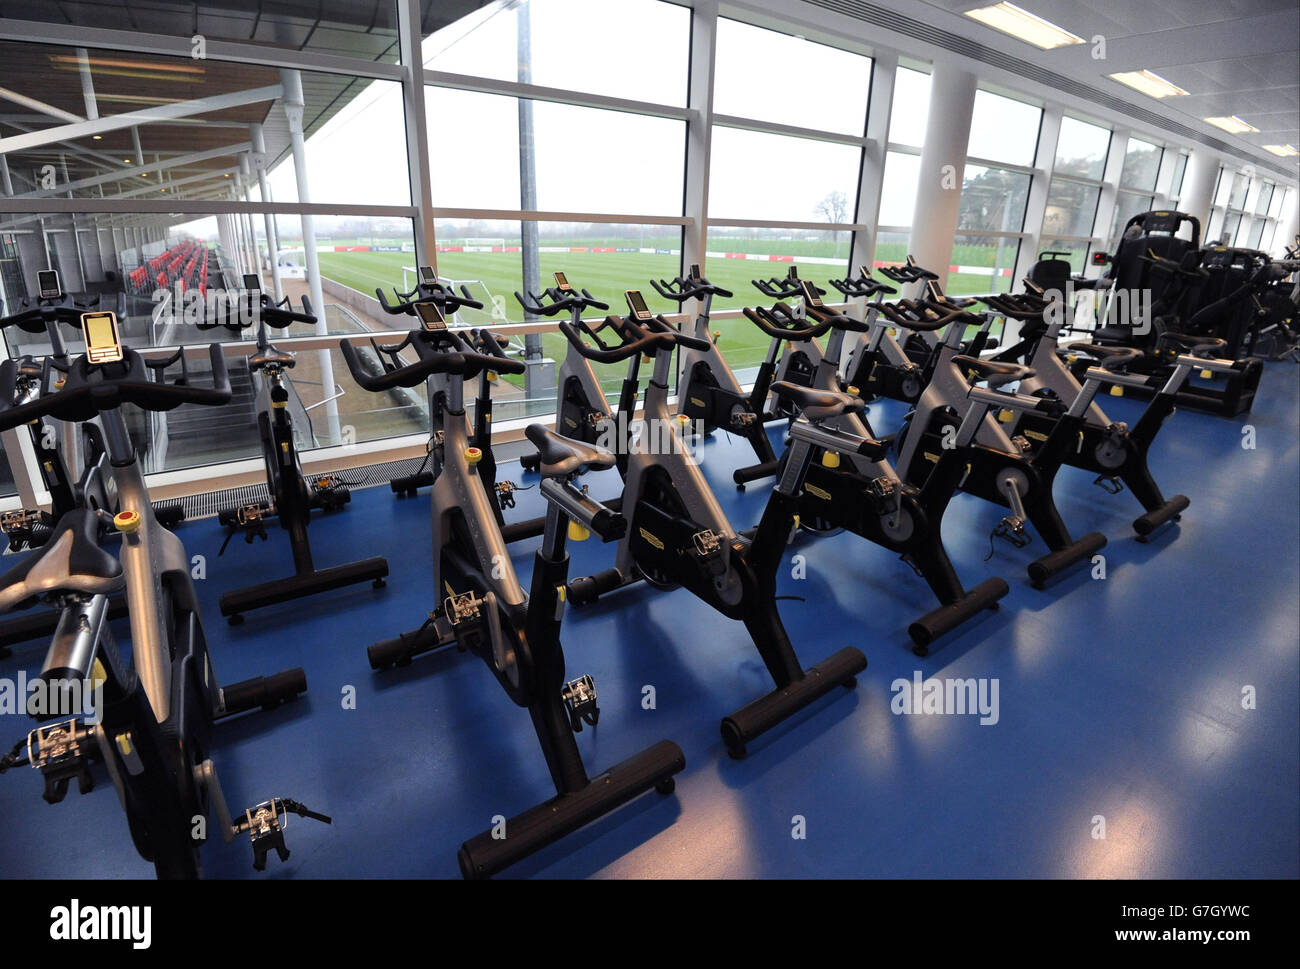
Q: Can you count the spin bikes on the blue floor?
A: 14